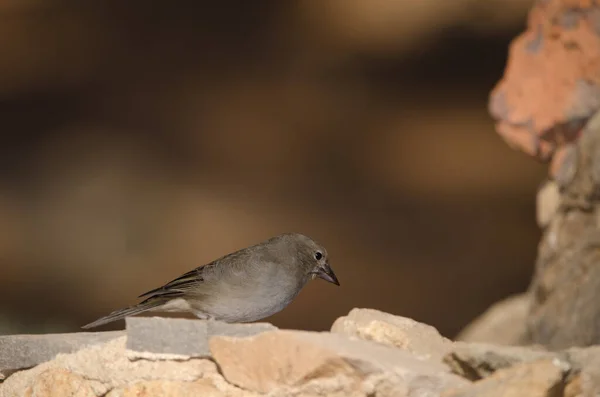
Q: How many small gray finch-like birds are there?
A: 1